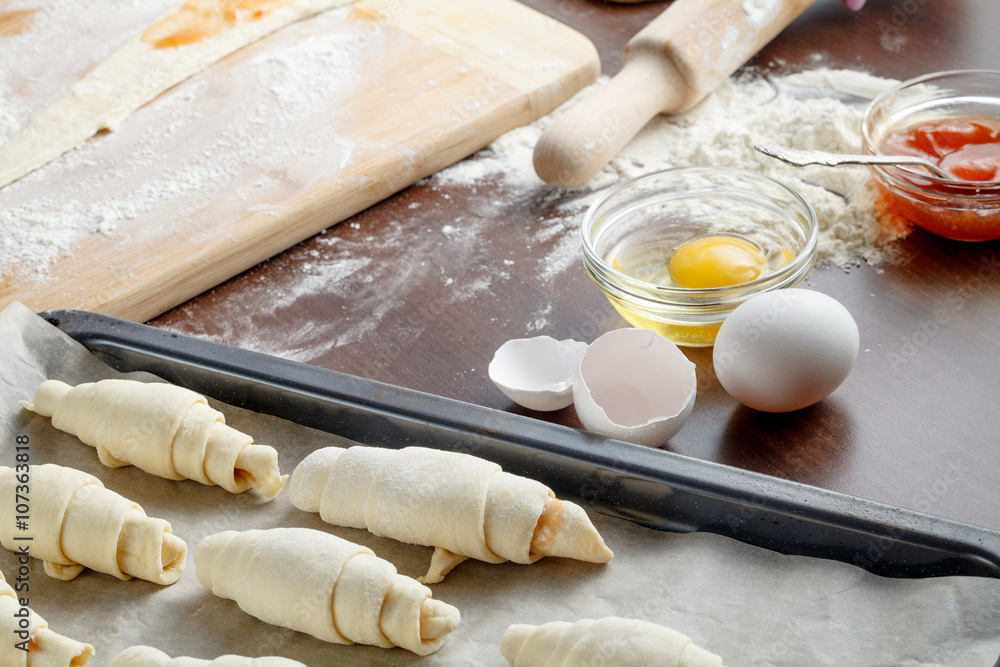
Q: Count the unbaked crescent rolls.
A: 7